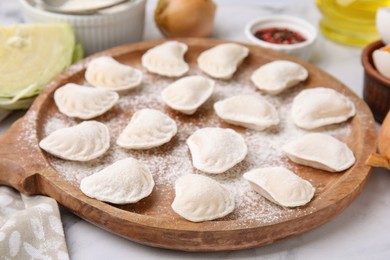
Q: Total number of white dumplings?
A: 15